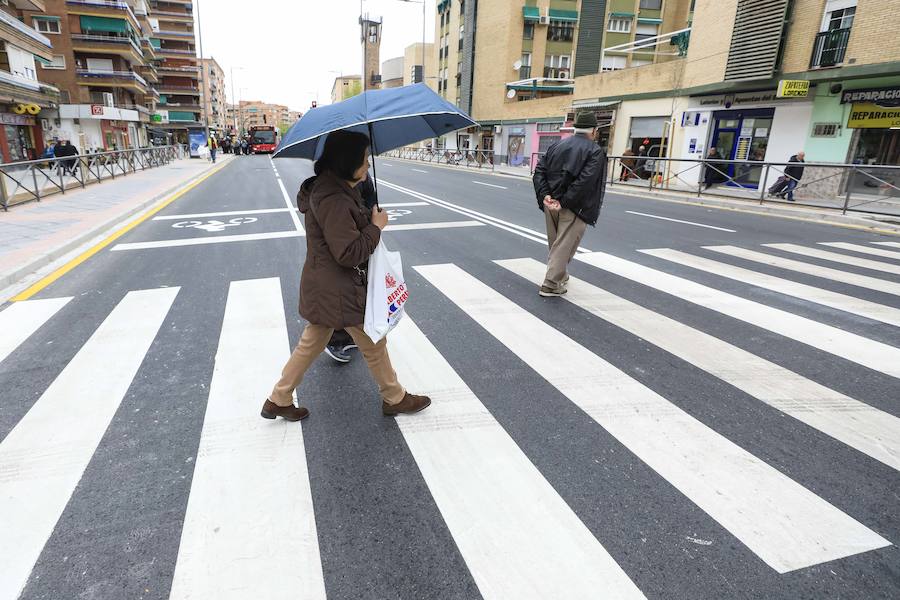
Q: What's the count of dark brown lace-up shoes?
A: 2